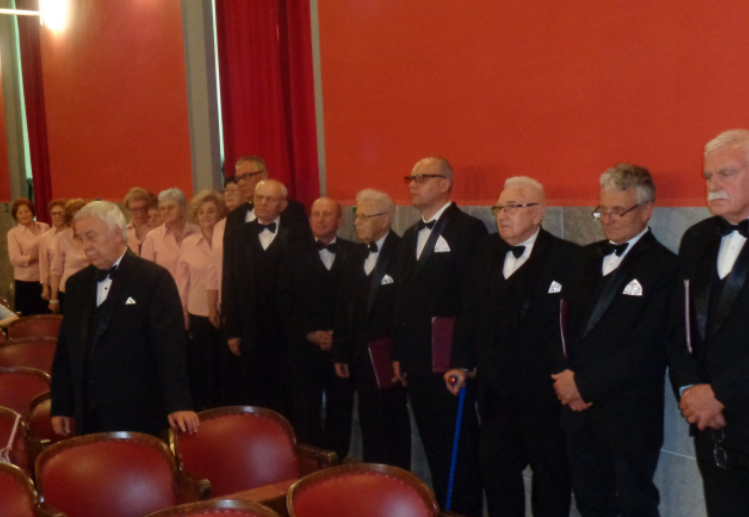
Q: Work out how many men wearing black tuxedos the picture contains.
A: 9